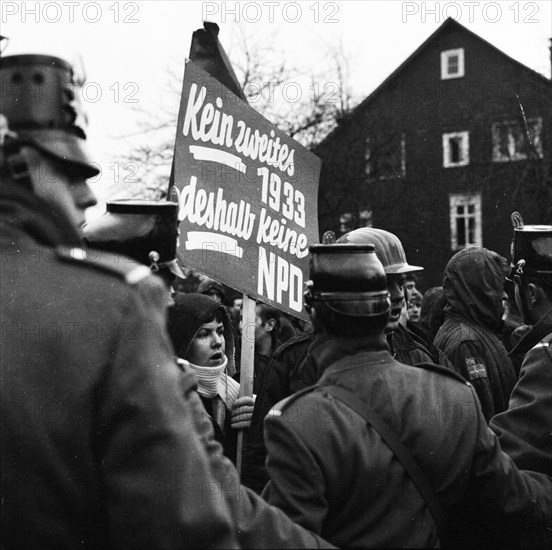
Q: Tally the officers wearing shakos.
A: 4